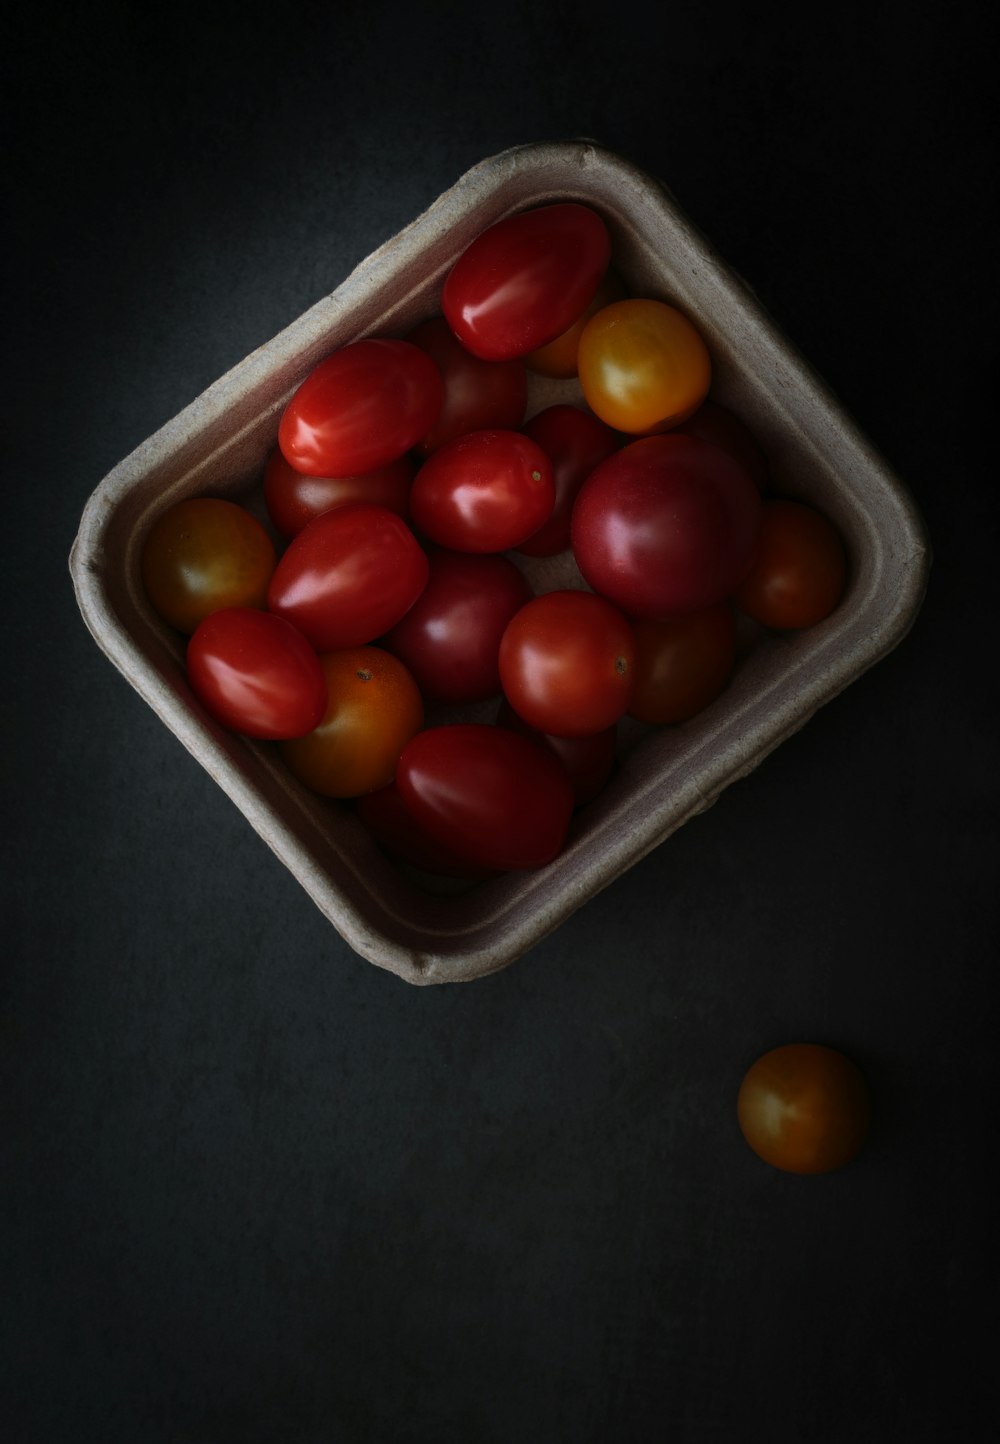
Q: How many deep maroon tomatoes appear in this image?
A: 2